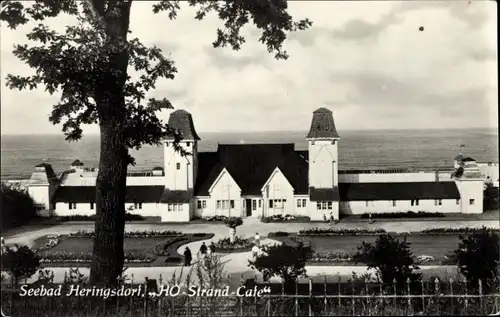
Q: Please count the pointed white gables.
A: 2